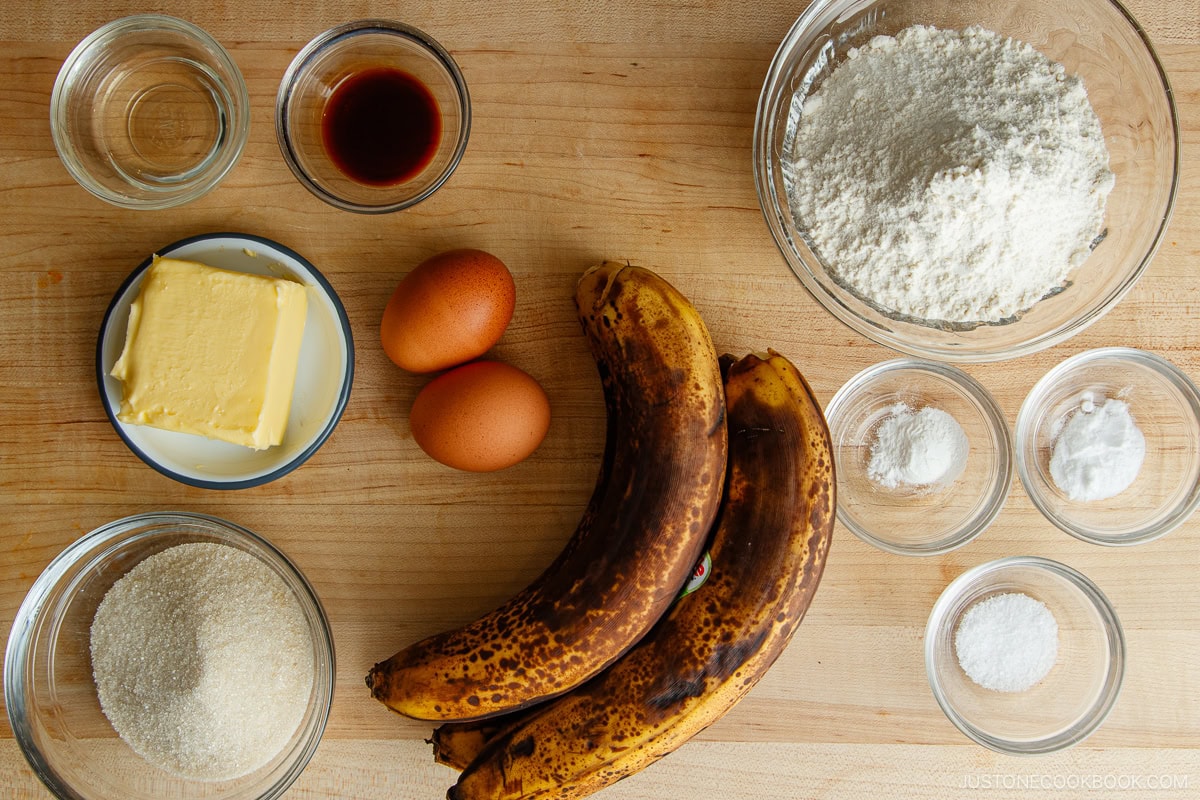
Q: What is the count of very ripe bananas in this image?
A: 3